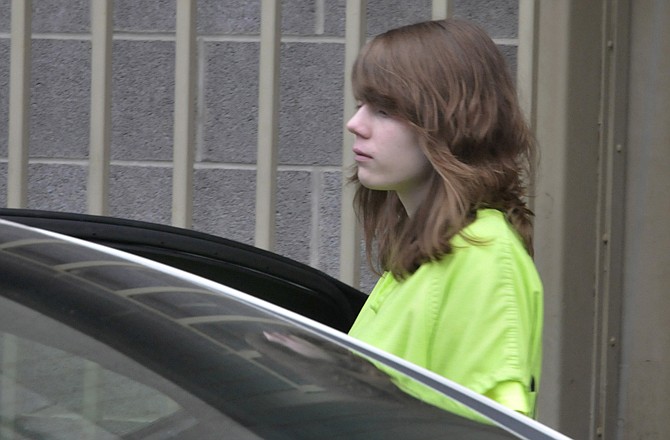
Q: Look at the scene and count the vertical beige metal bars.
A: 7